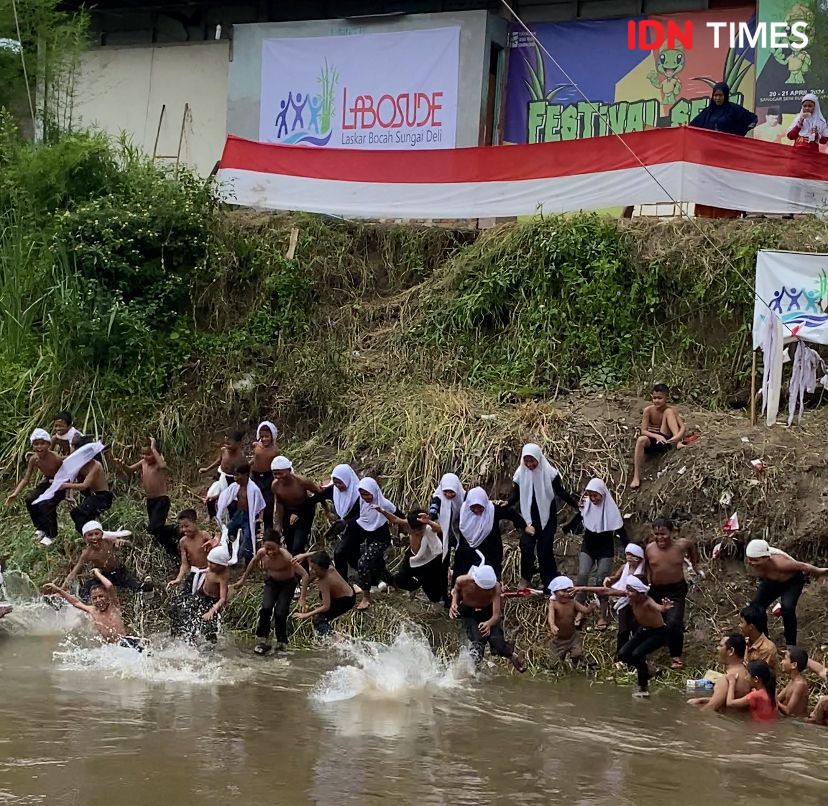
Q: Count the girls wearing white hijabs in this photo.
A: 7